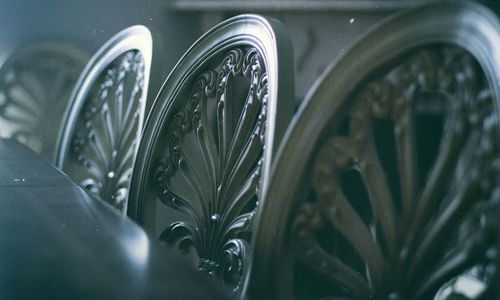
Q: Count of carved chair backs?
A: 4